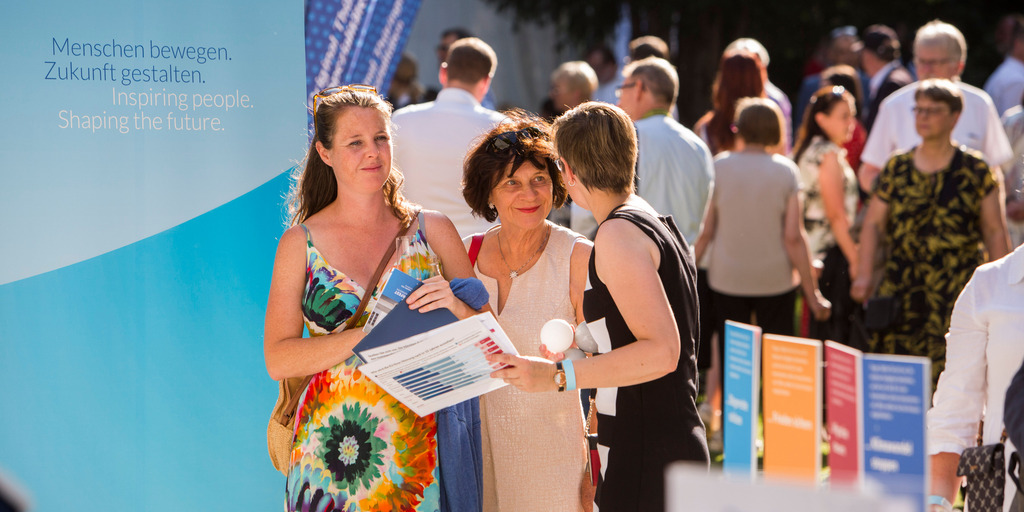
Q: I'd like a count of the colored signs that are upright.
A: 4